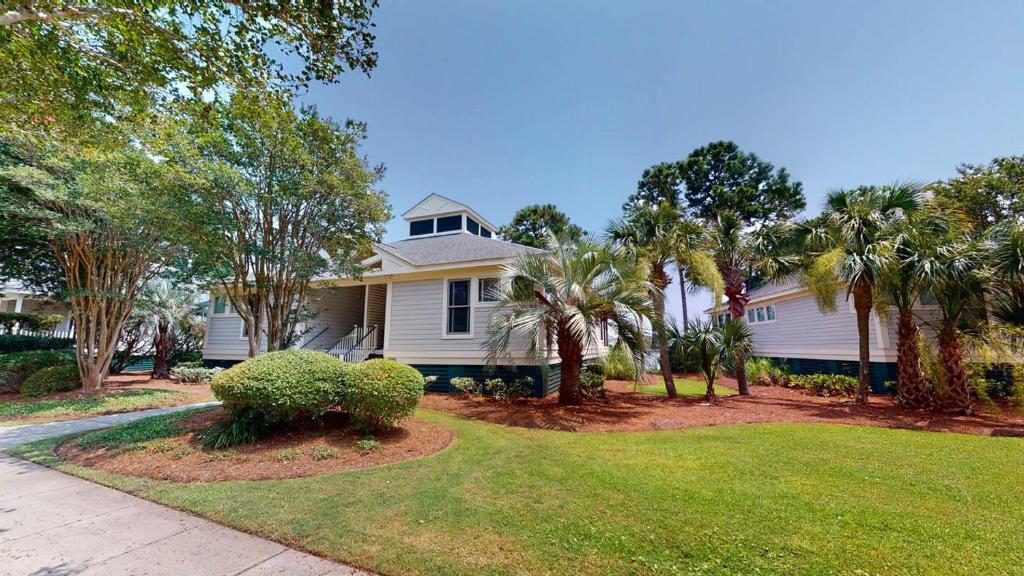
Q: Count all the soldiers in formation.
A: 0